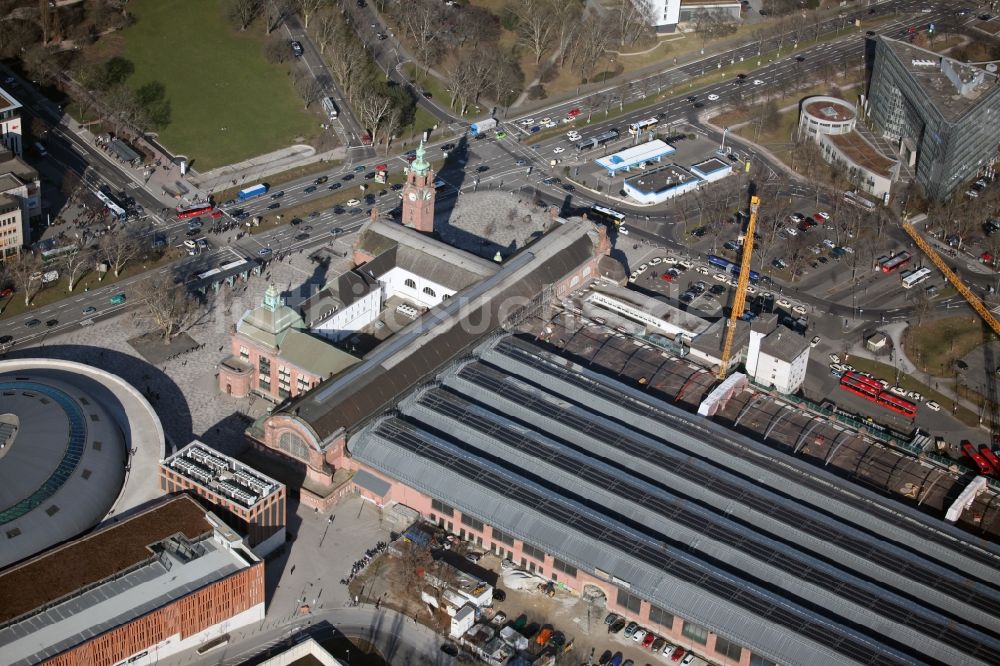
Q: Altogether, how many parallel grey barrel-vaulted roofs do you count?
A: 4